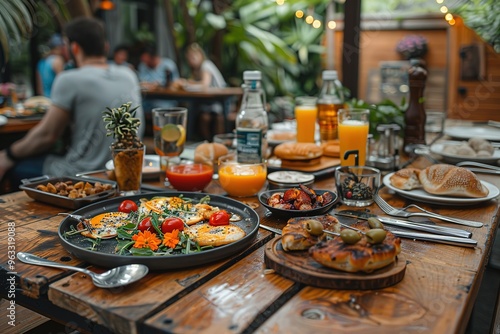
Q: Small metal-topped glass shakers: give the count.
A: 2